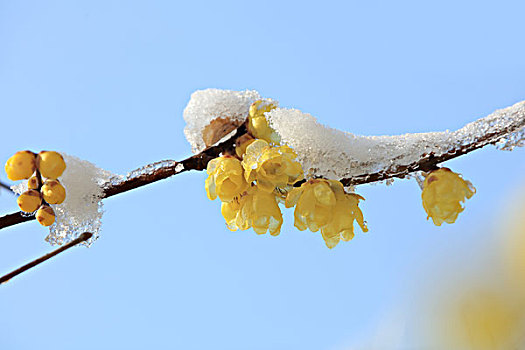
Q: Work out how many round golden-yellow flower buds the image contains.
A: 6